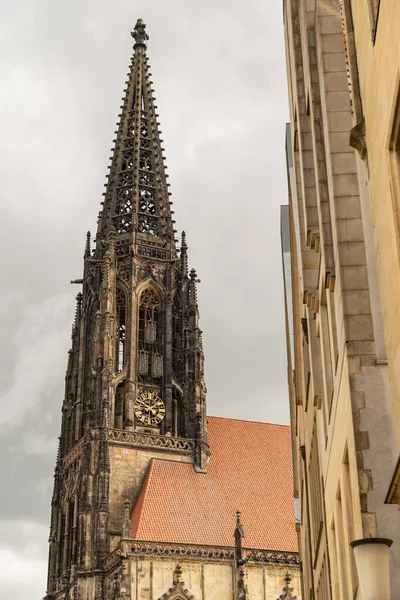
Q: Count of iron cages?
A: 3